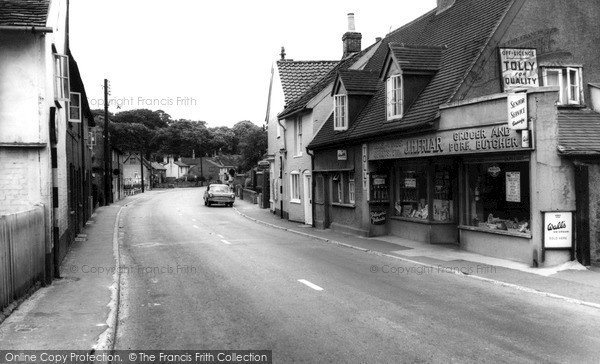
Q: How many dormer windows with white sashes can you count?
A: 2